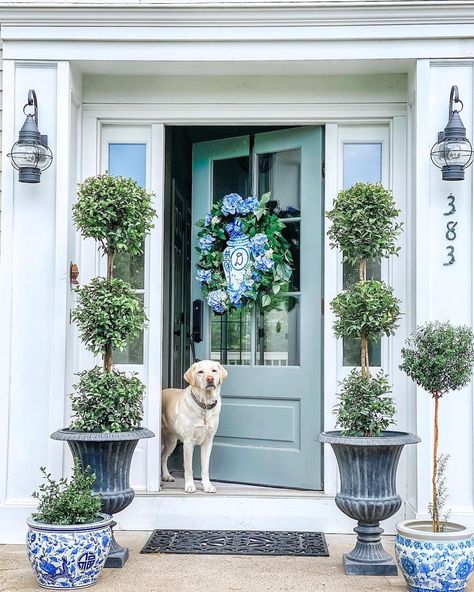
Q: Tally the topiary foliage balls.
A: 7